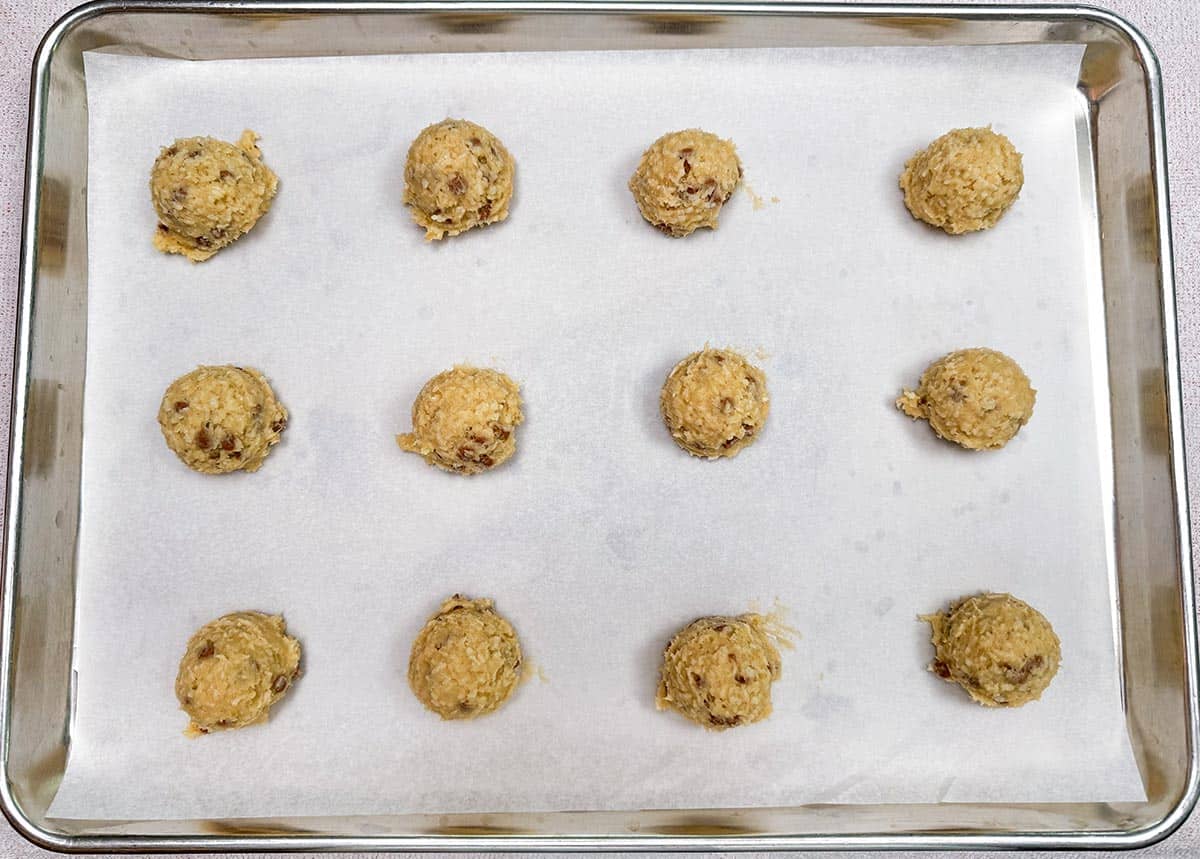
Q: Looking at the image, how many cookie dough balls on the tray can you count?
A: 12